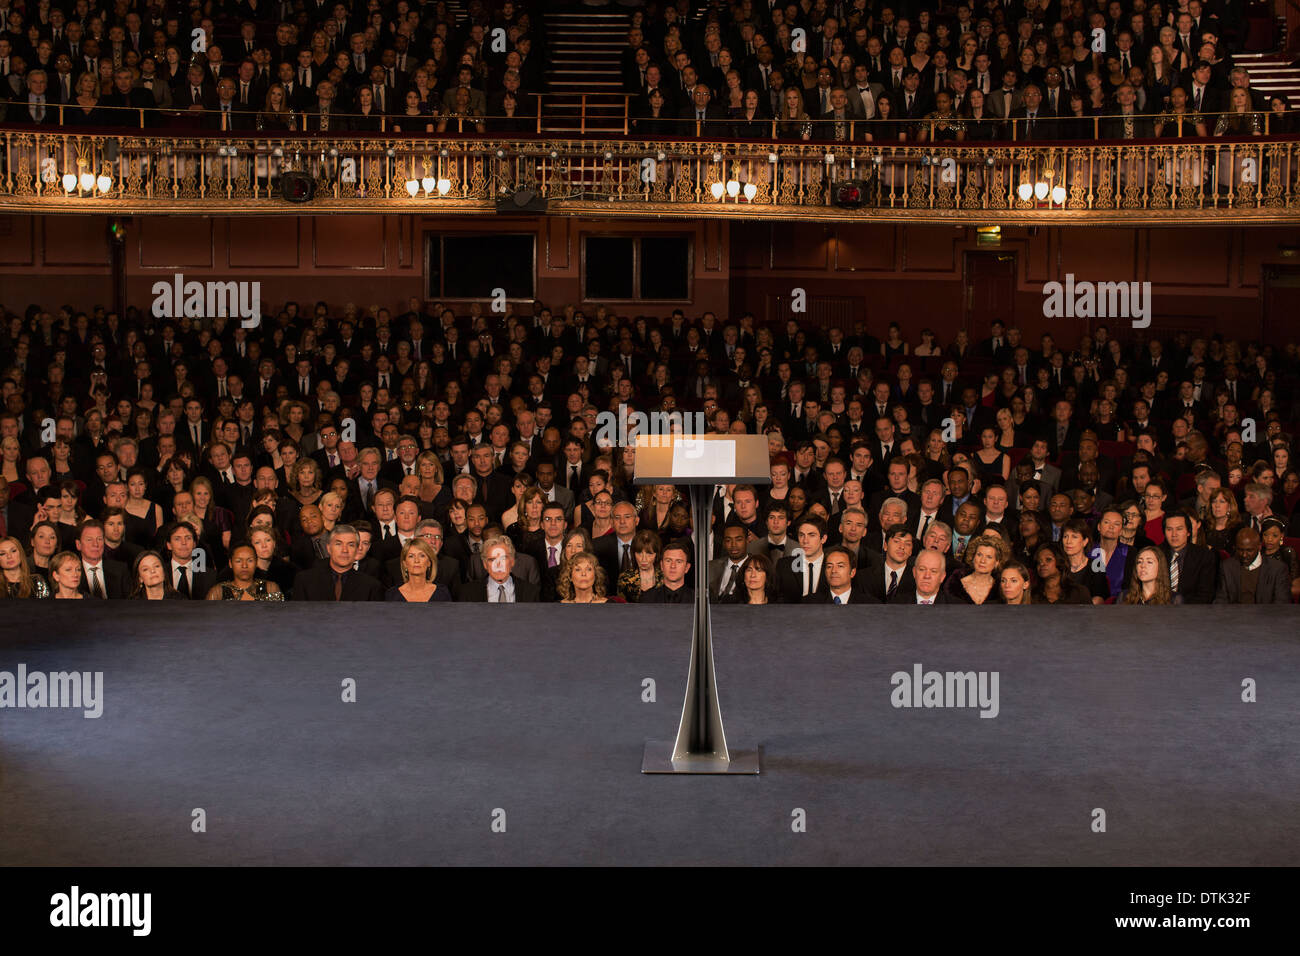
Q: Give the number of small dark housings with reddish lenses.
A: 2